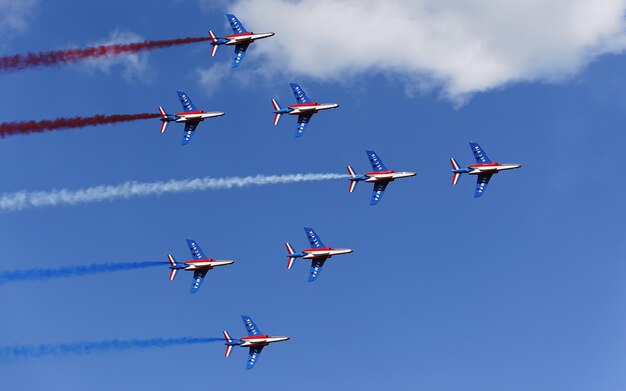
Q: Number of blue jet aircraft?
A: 8